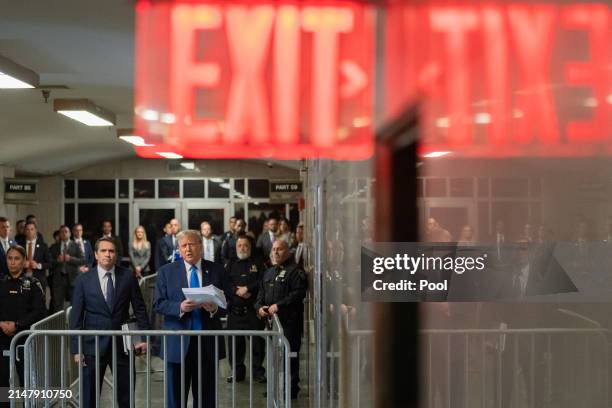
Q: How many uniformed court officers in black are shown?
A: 3